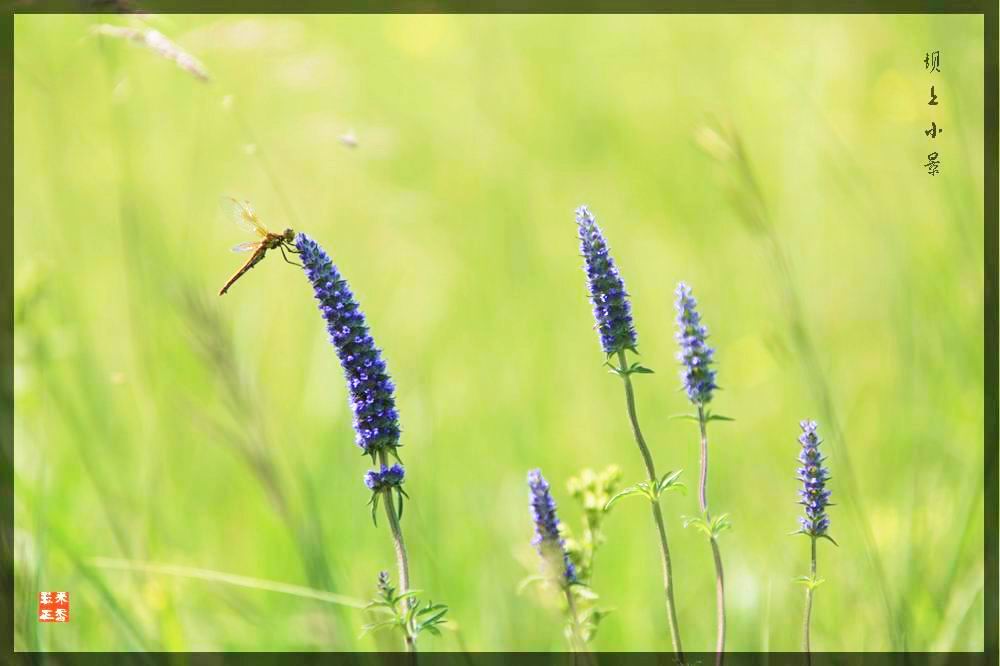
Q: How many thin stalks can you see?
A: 5